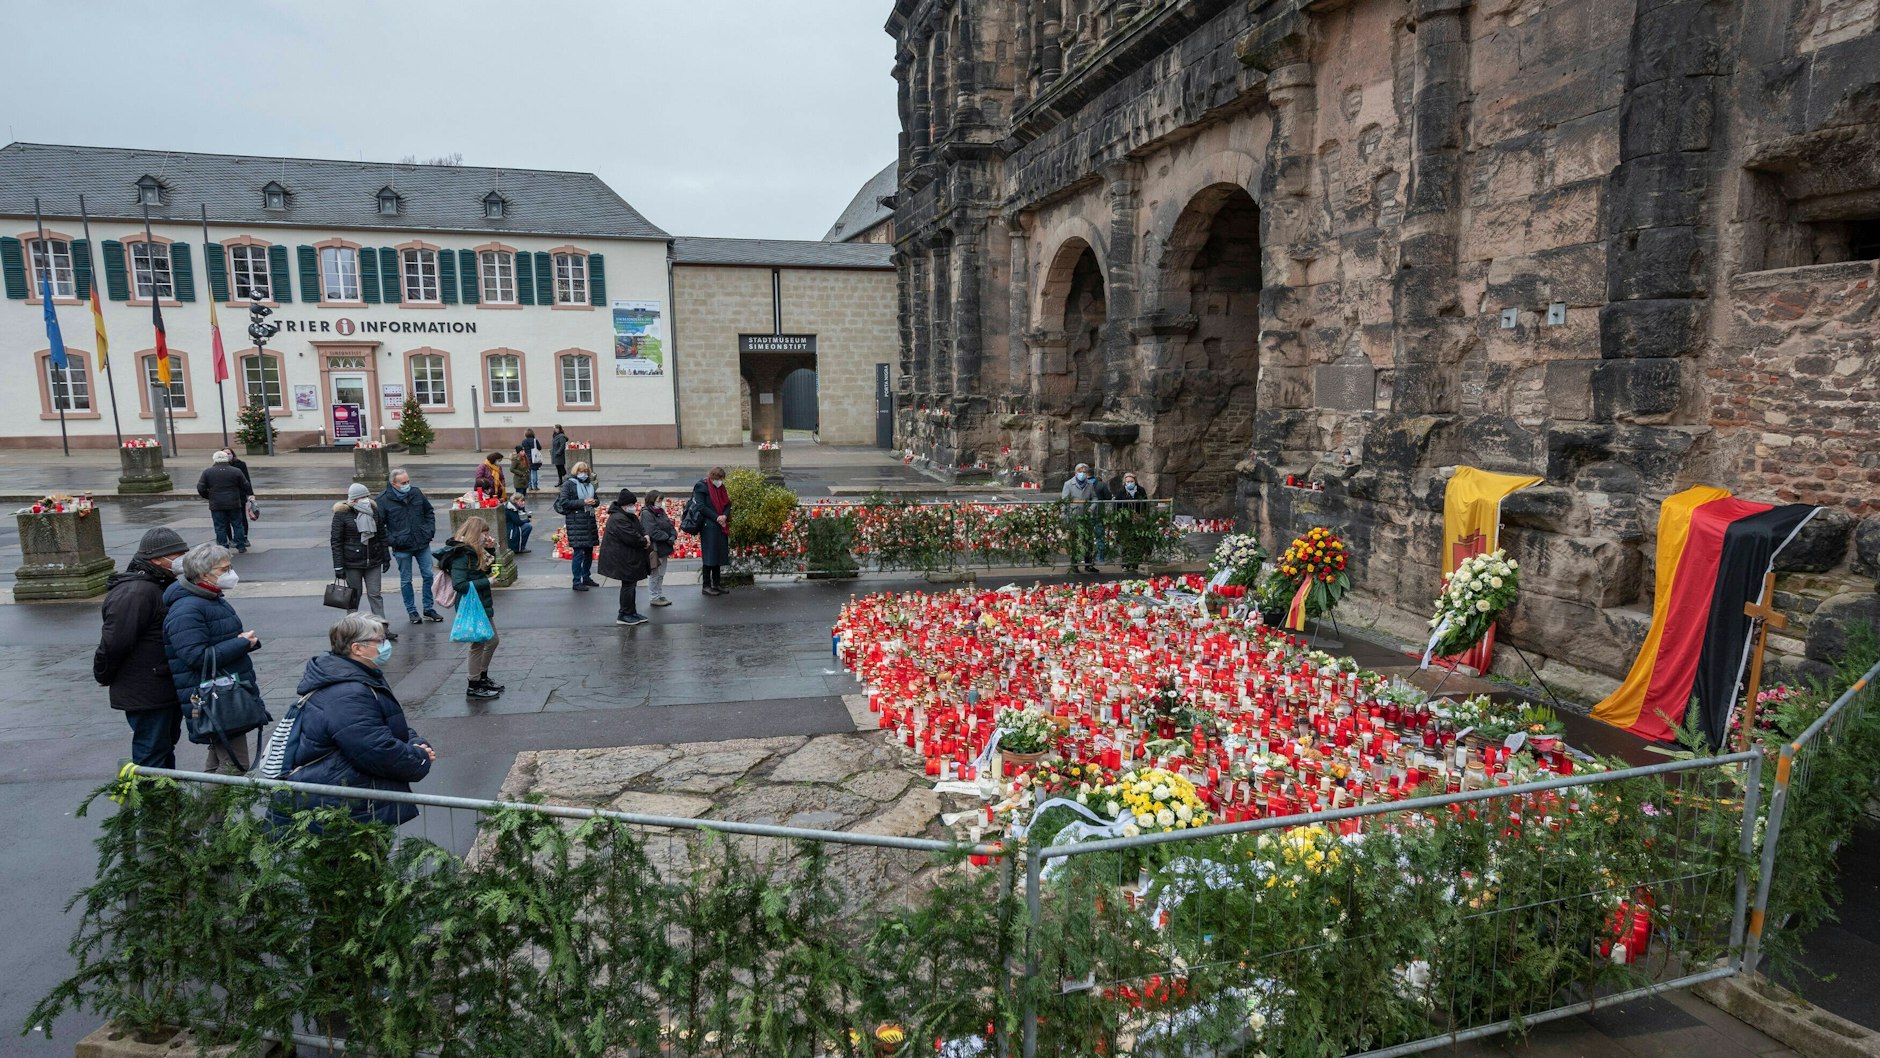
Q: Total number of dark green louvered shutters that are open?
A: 14